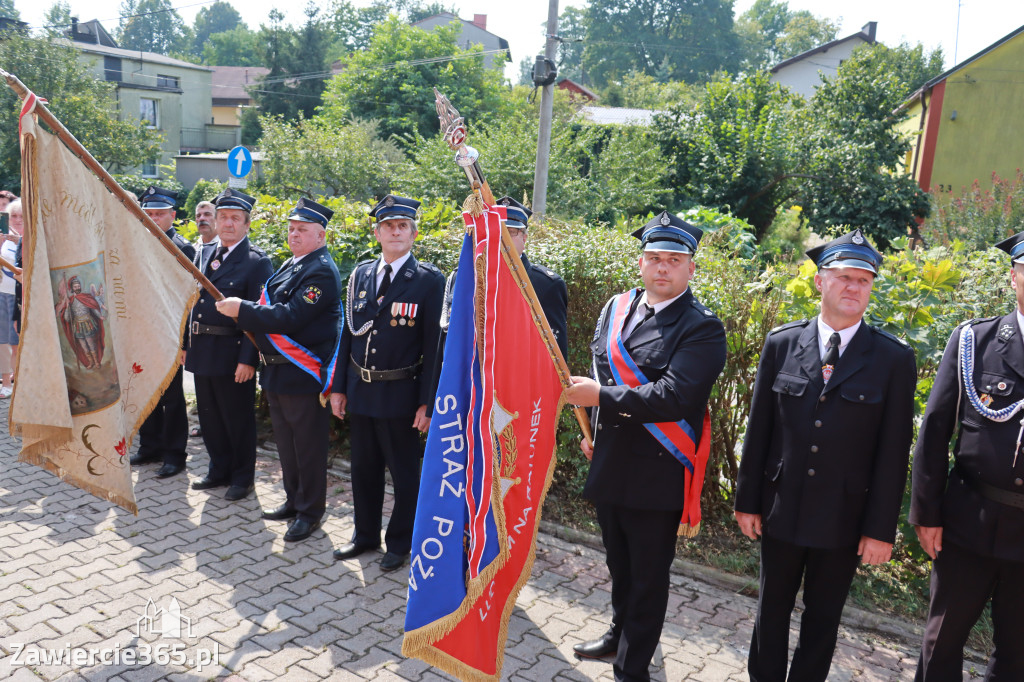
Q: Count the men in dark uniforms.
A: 8